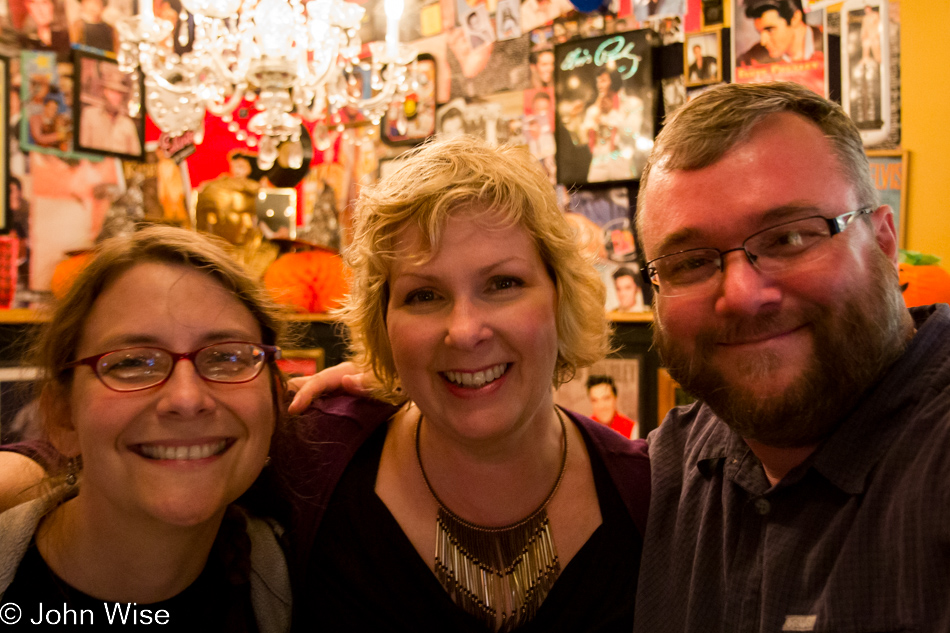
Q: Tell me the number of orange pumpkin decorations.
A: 3